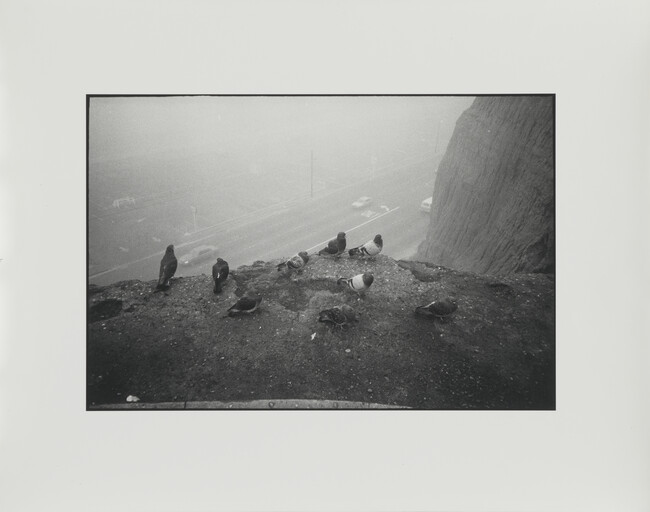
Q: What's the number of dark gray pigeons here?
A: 6